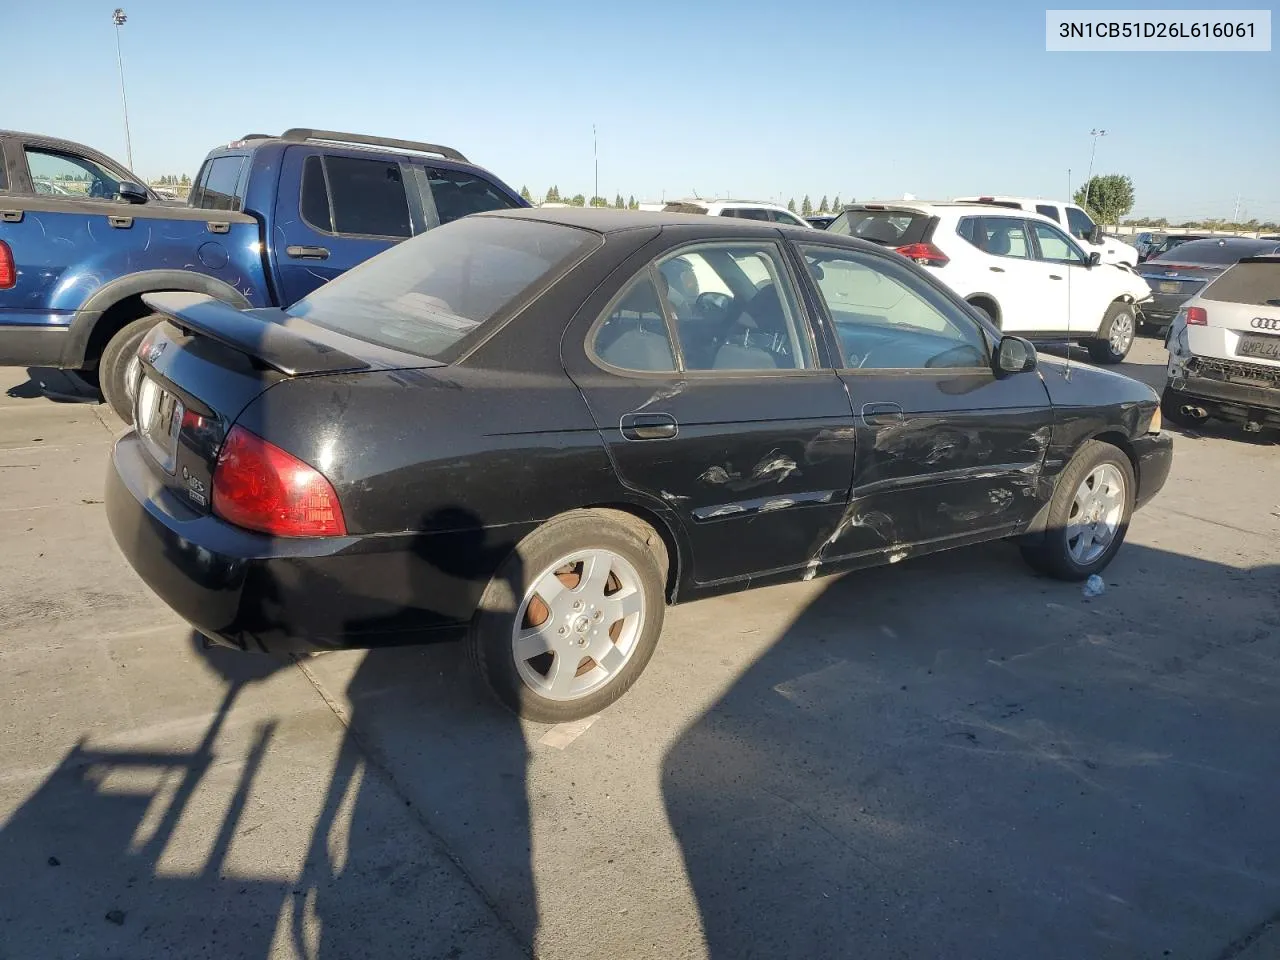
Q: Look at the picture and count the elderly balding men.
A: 0